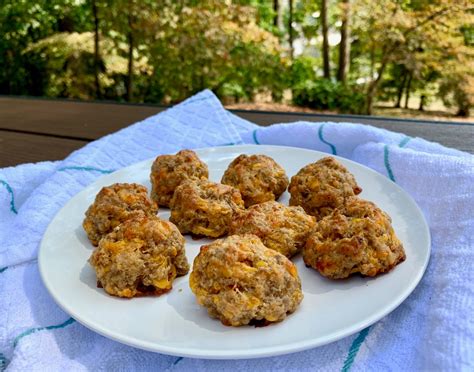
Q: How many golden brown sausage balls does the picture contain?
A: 9